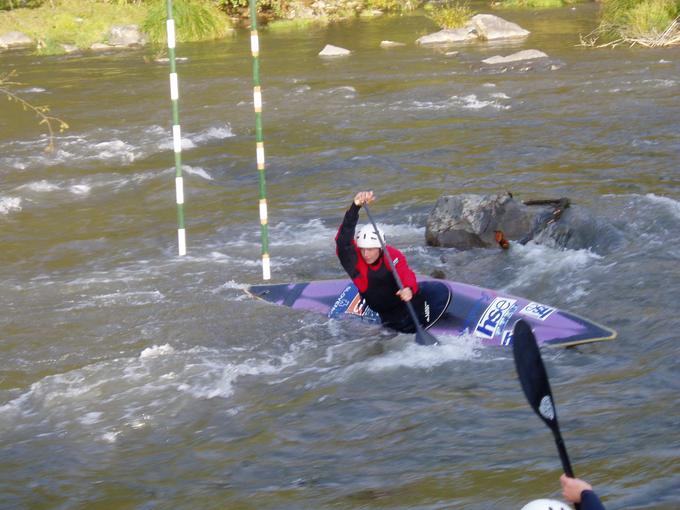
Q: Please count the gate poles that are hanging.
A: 2